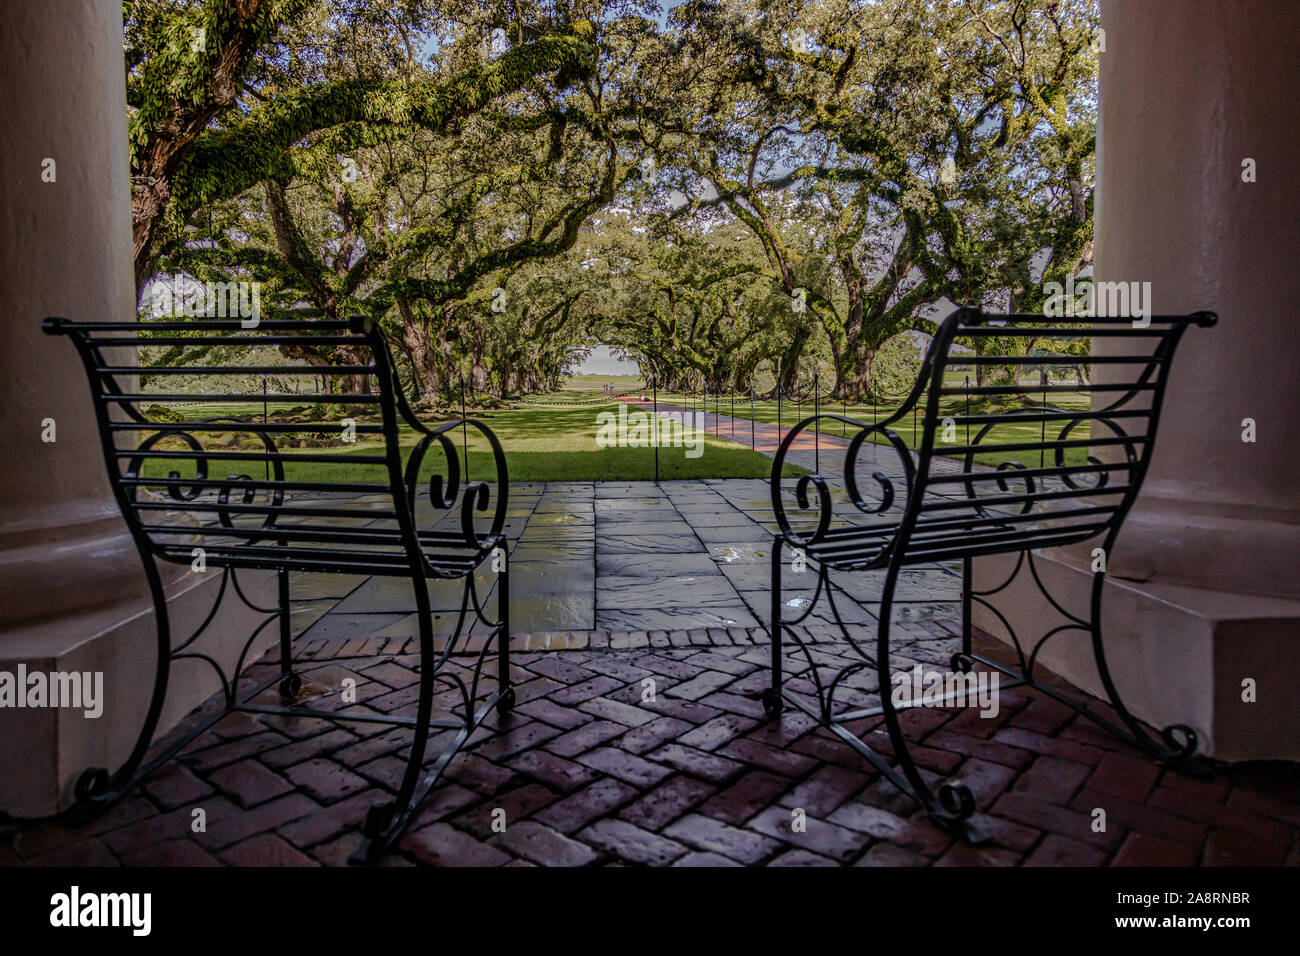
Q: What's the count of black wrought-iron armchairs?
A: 2